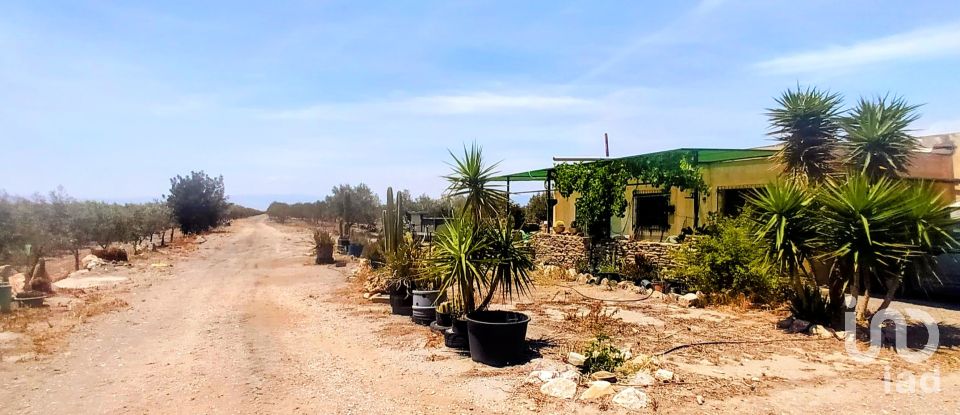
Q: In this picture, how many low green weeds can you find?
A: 1